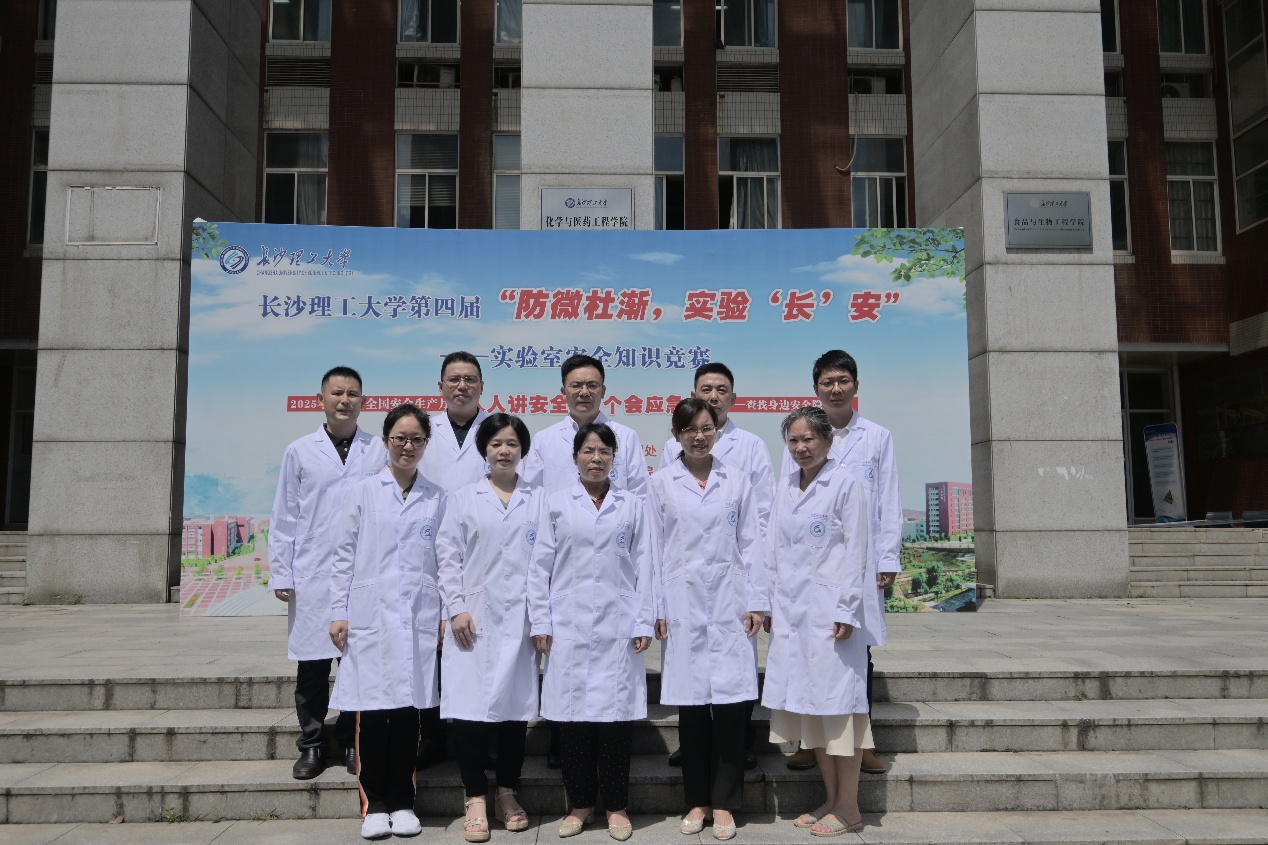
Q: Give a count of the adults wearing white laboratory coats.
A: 10